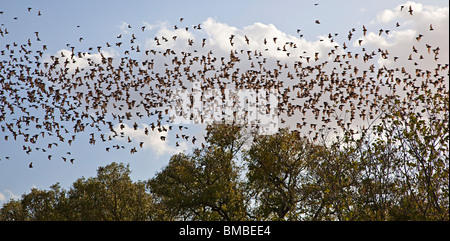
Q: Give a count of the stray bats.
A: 0